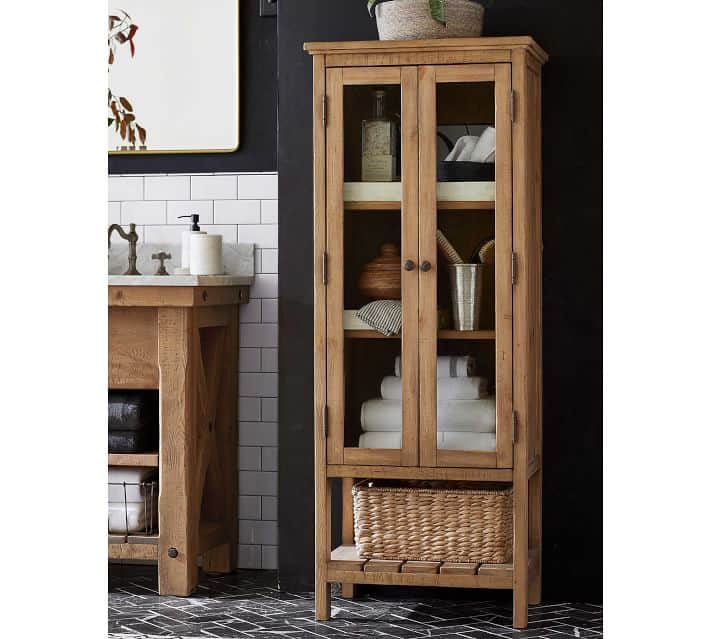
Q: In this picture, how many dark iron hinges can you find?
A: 6